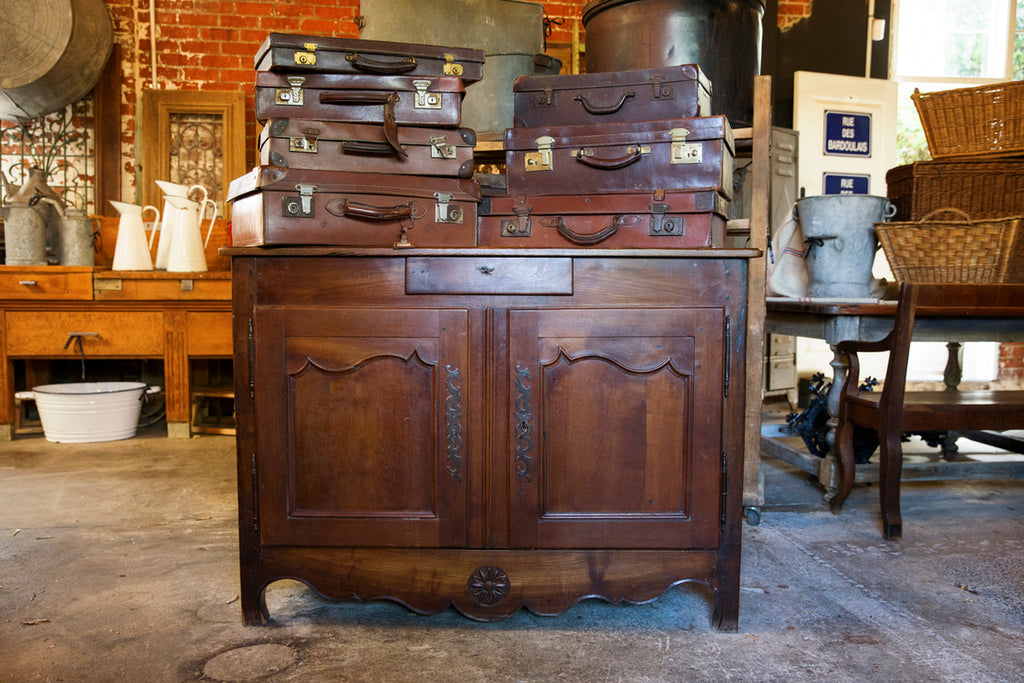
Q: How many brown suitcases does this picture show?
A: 7